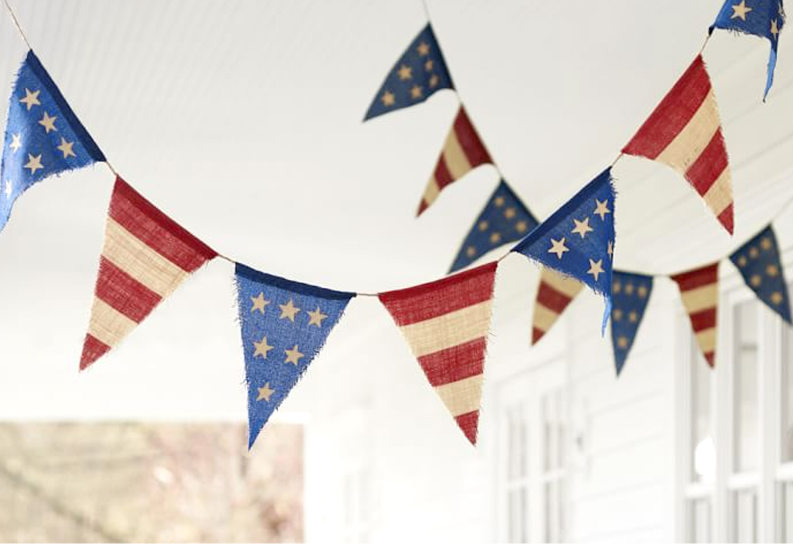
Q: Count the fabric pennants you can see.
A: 14